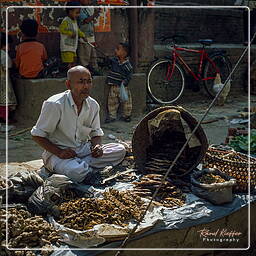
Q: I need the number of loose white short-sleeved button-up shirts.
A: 1